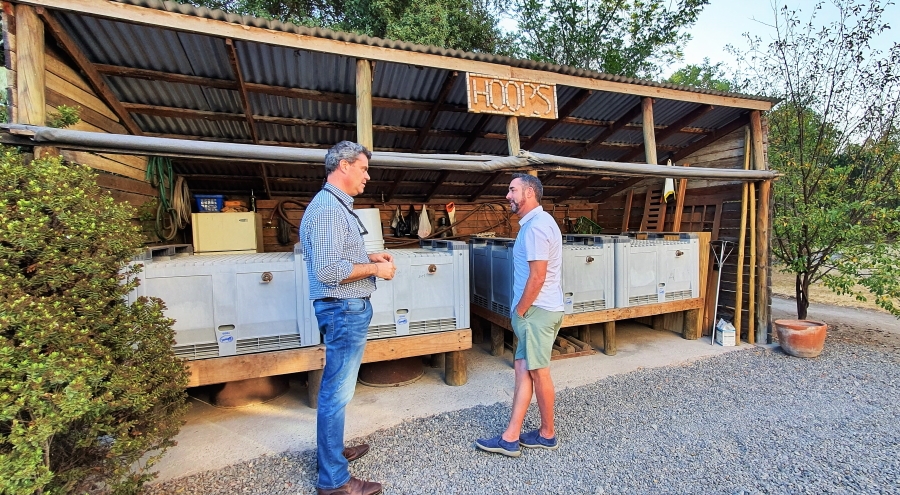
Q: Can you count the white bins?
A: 4